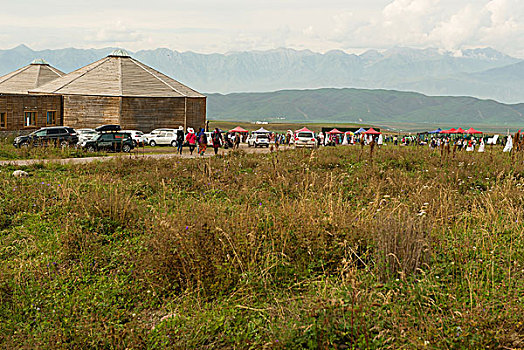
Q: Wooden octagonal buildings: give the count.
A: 2